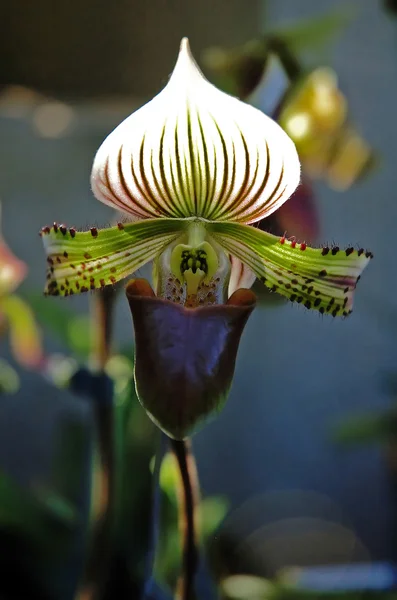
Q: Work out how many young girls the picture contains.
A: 0